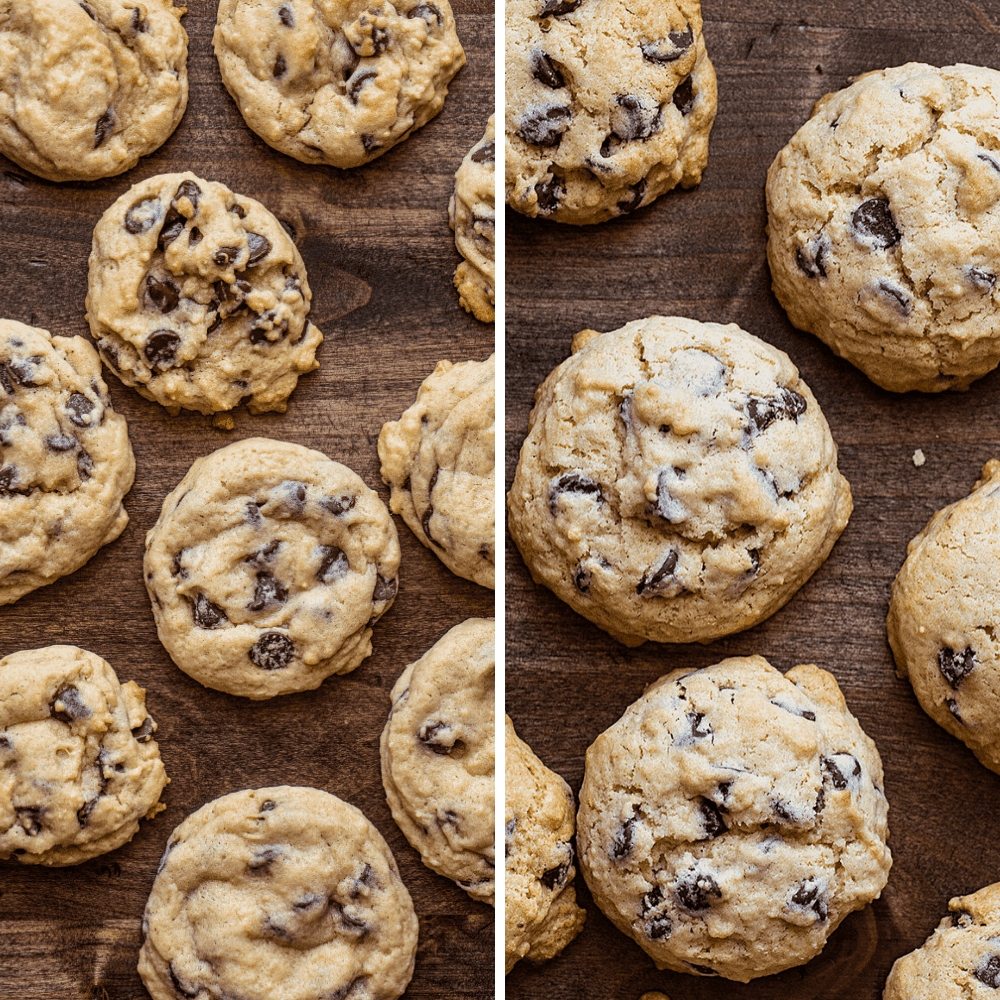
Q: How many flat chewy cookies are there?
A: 10